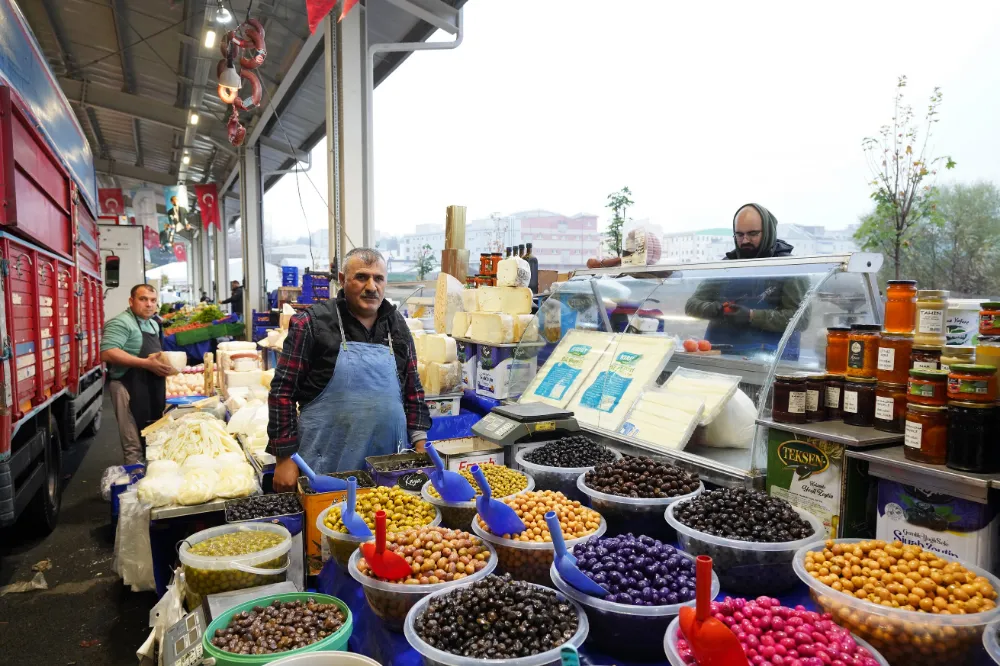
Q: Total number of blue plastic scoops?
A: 5